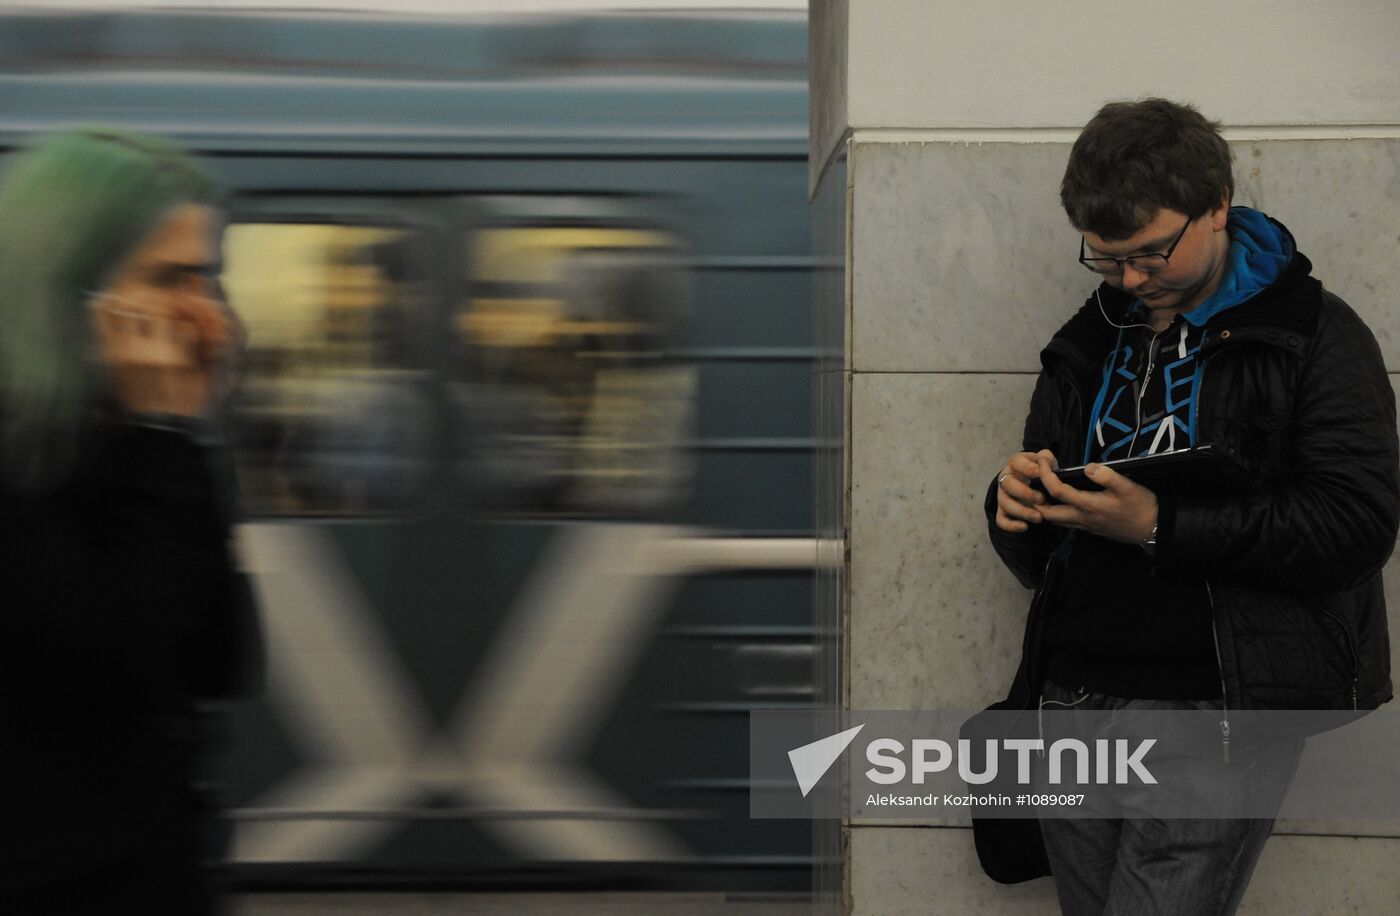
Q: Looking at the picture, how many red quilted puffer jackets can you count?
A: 0